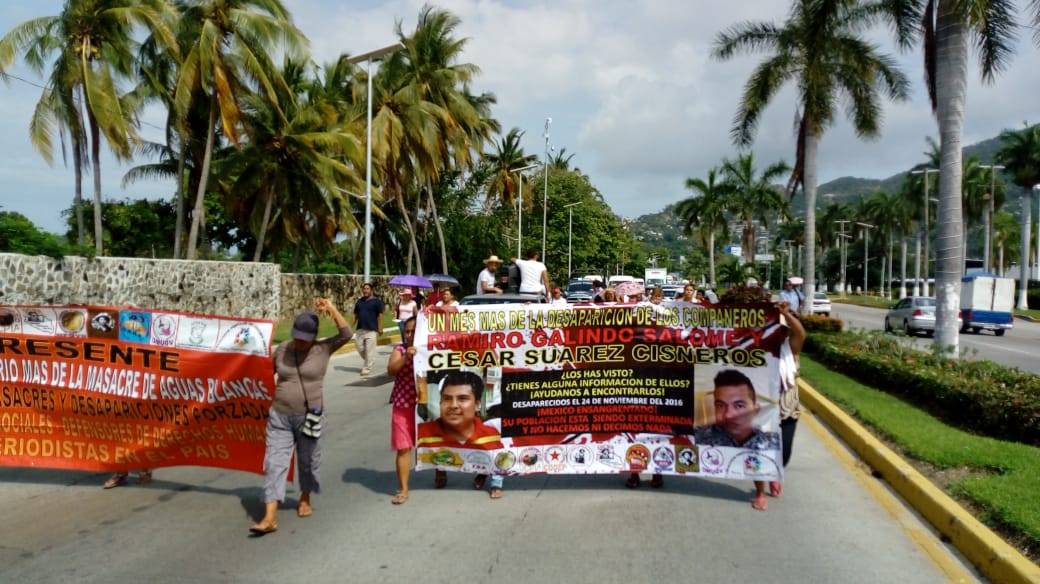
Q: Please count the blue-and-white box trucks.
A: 1